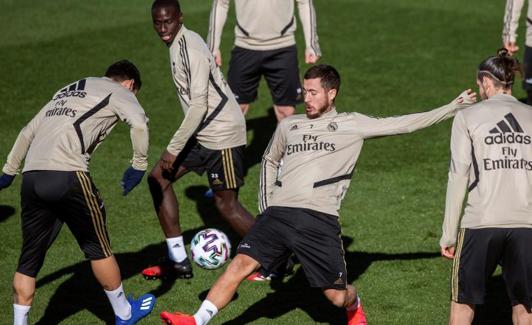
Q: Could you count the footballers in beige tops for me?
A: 6